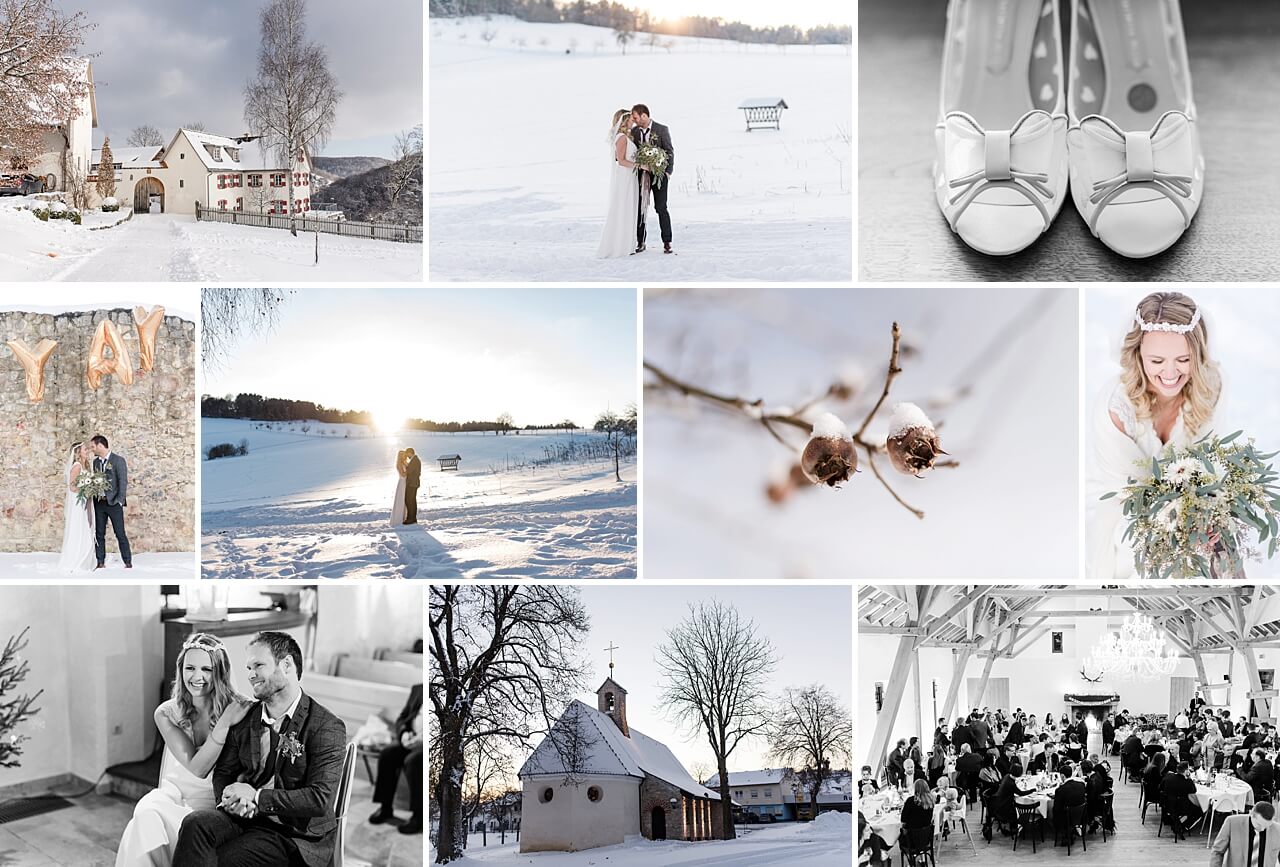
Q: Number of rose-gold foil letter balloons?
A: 3